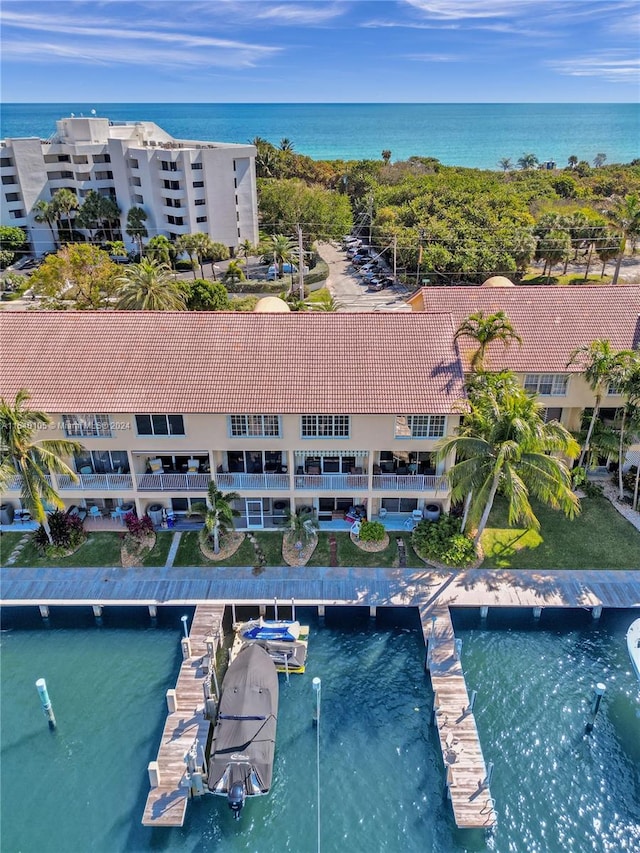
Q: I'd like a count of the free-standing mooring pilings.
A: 3